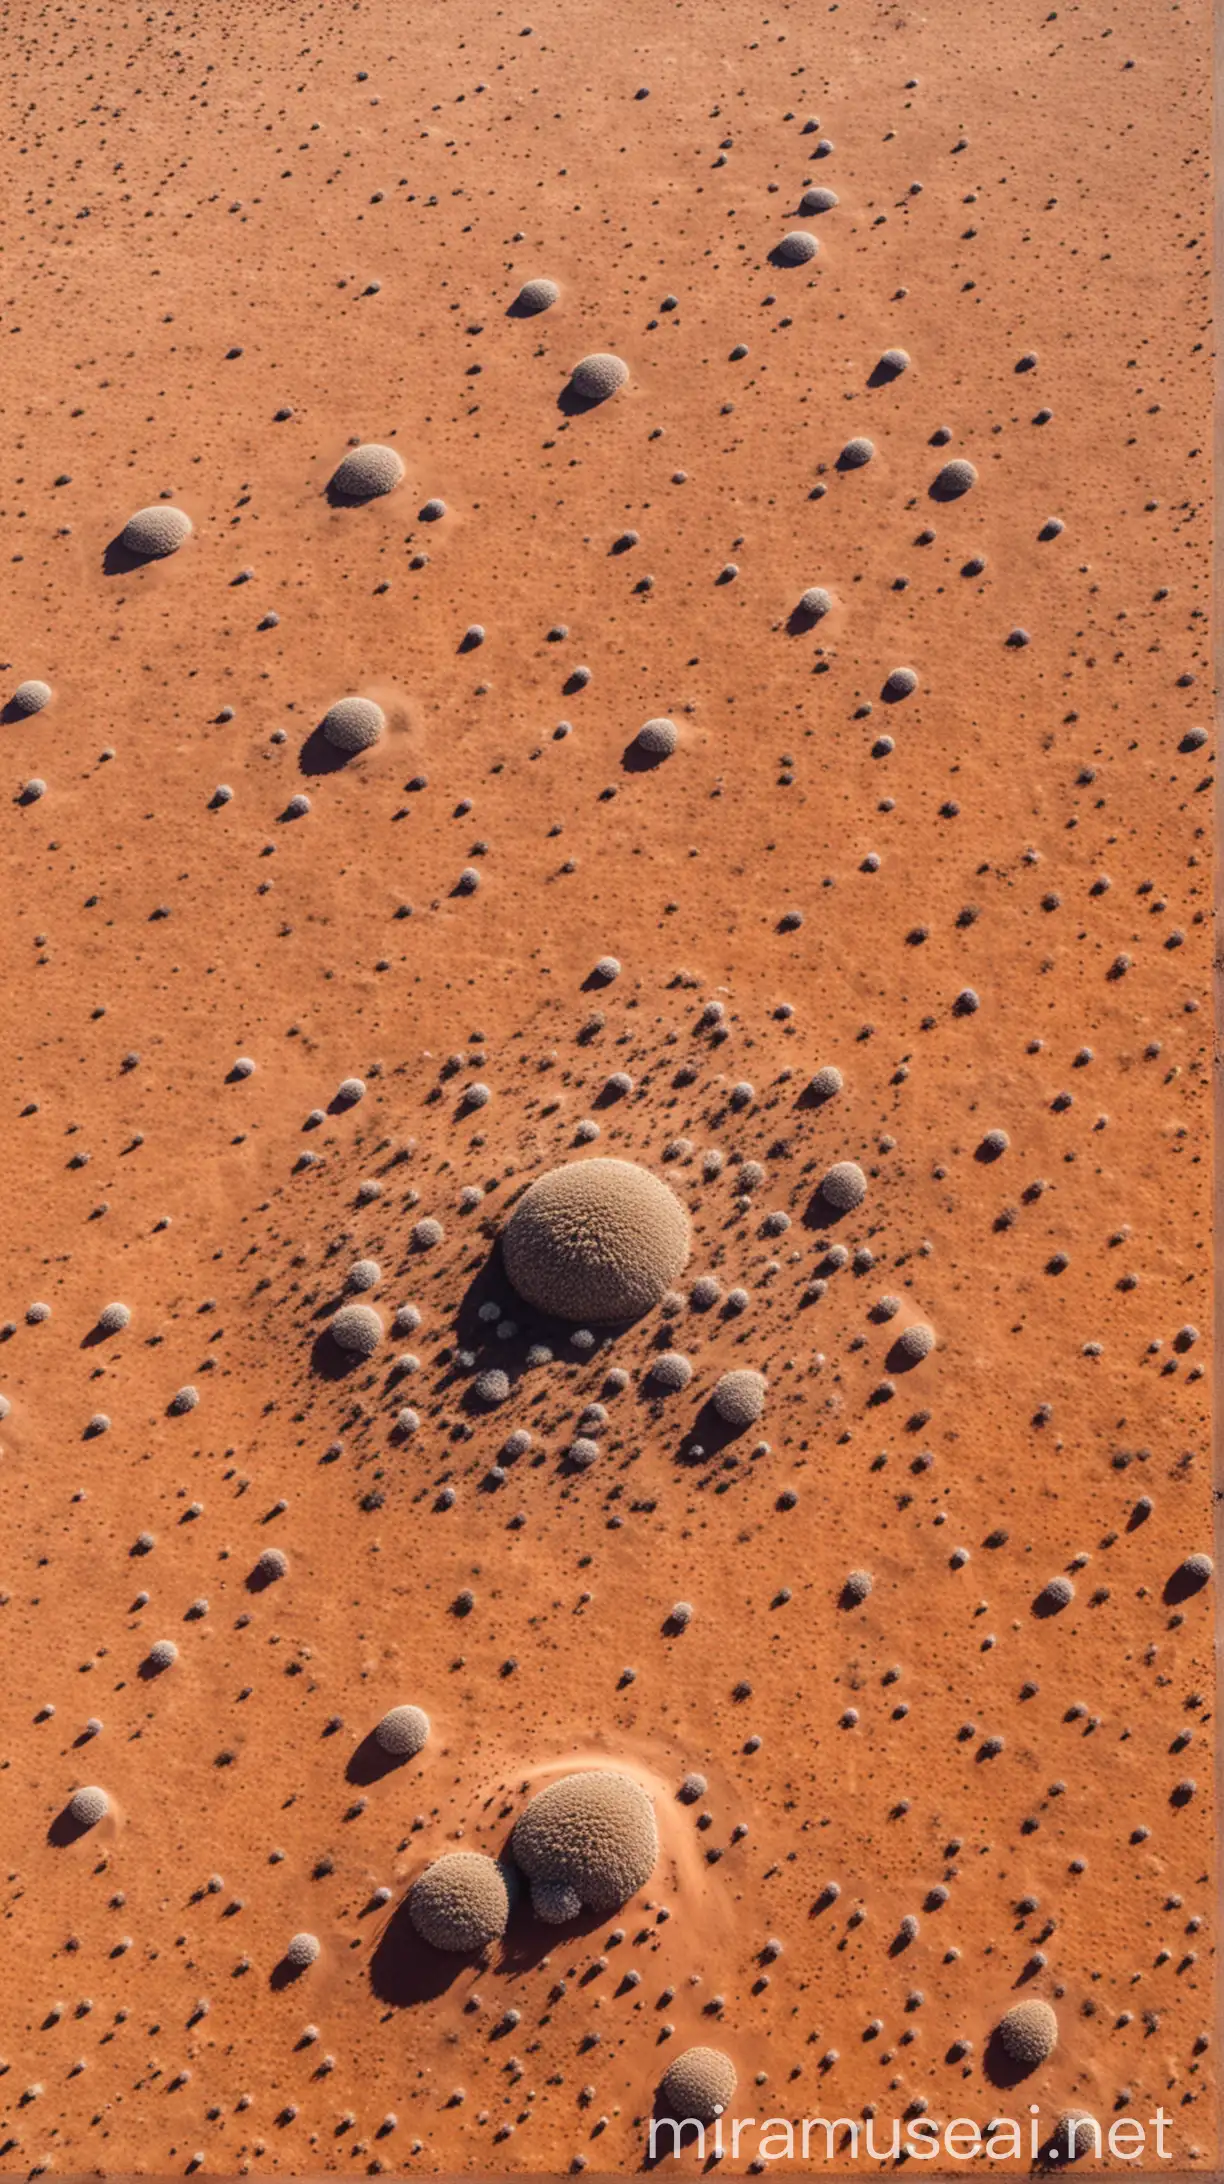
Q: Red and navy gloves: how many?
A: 0